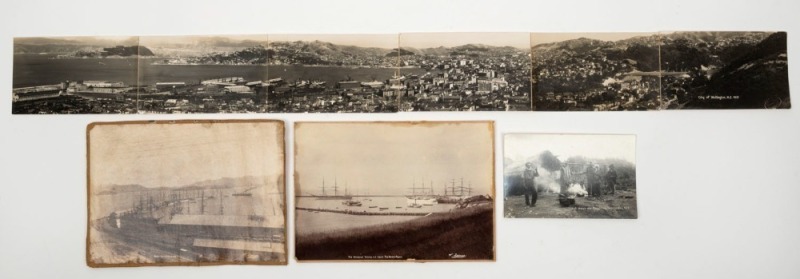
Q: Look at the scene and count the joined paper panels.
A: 6